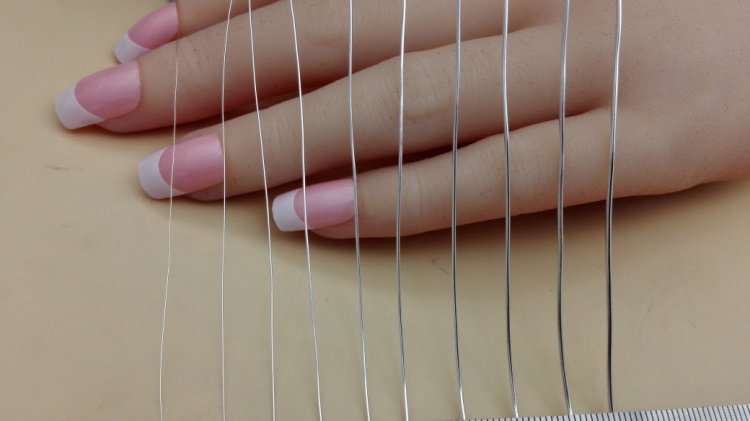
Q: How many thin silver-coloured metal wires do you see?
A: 10